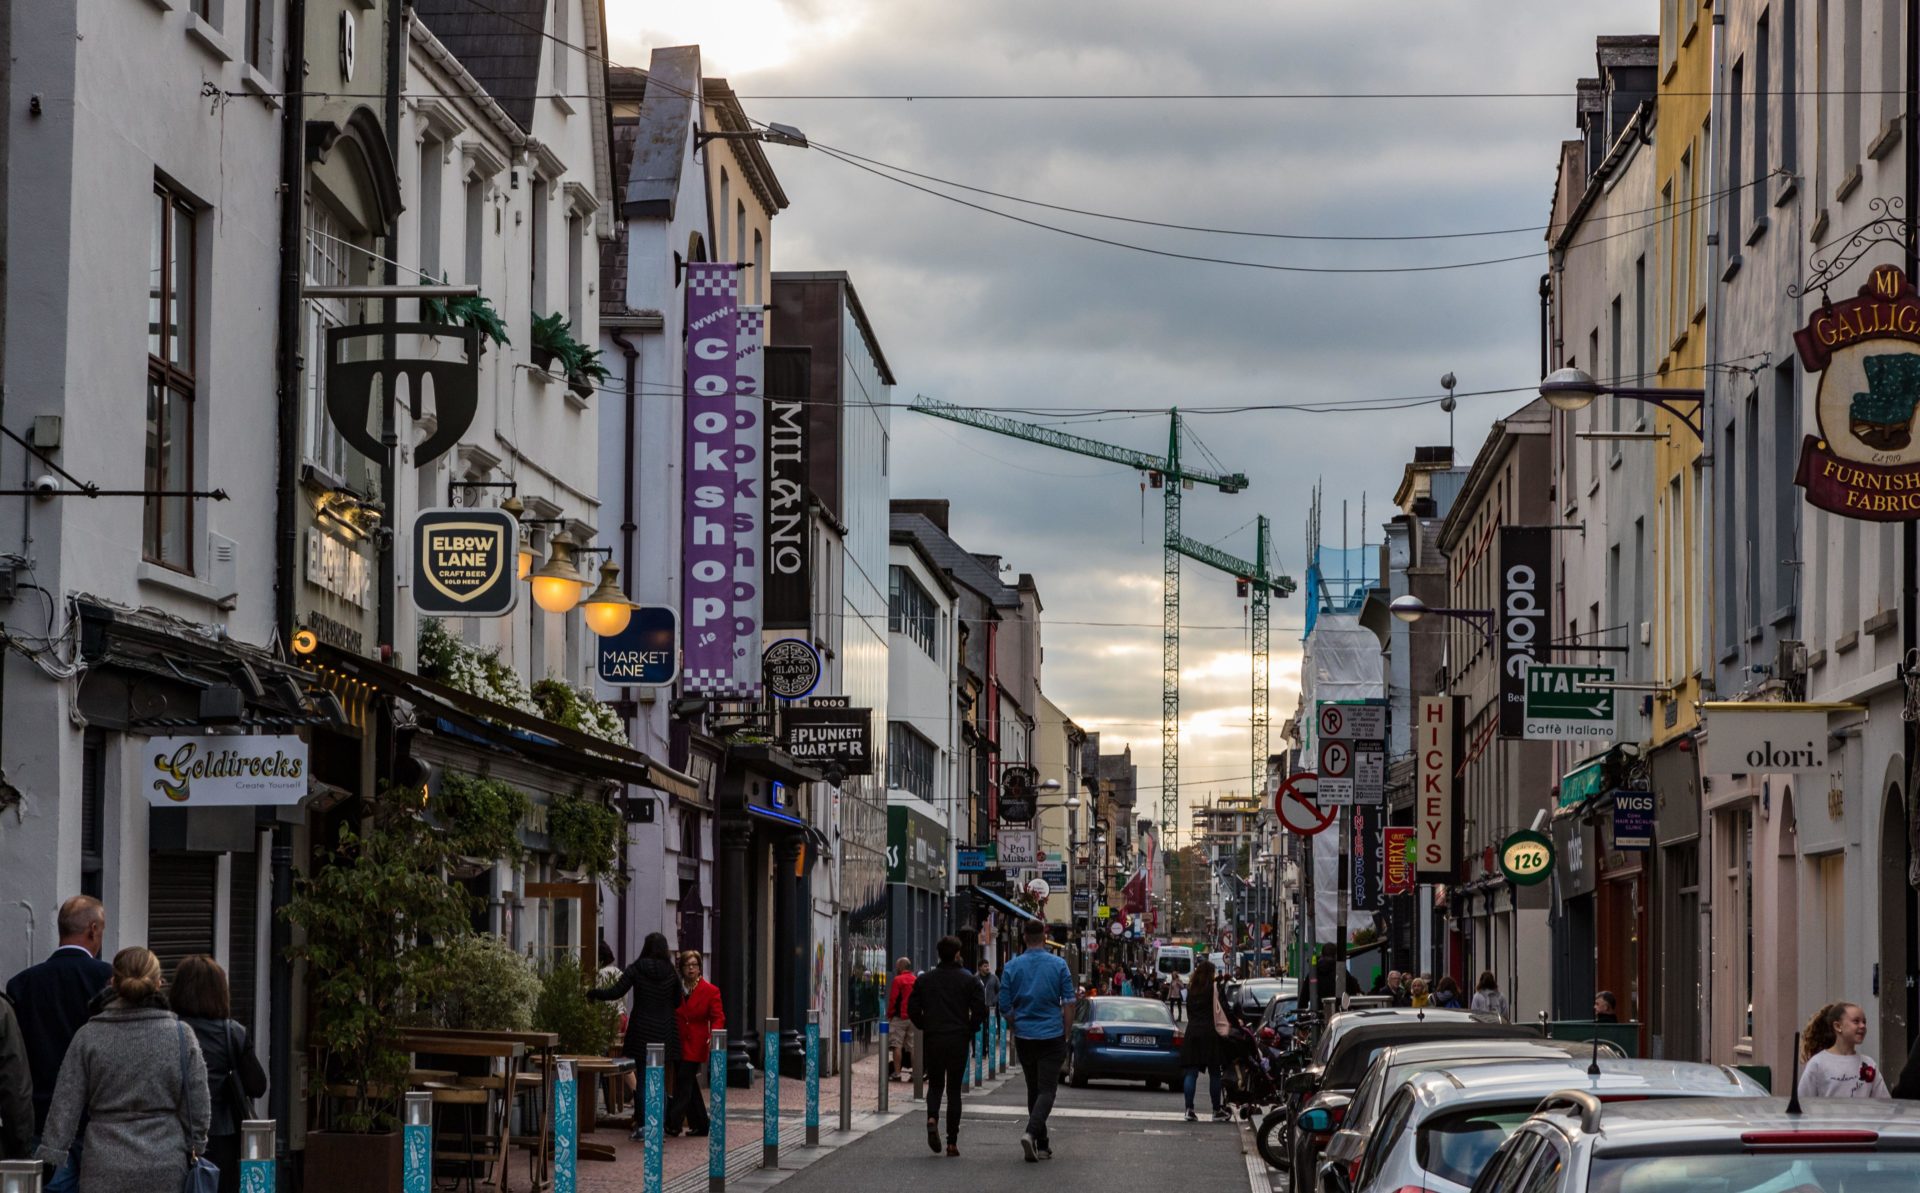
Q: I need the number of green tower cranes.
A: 2